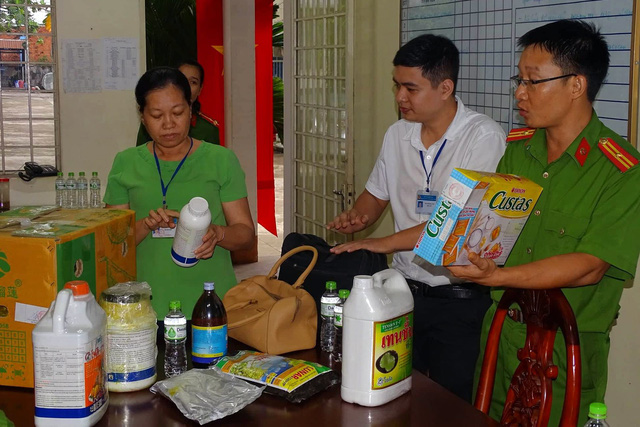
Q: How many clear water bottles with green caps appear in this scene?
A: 8